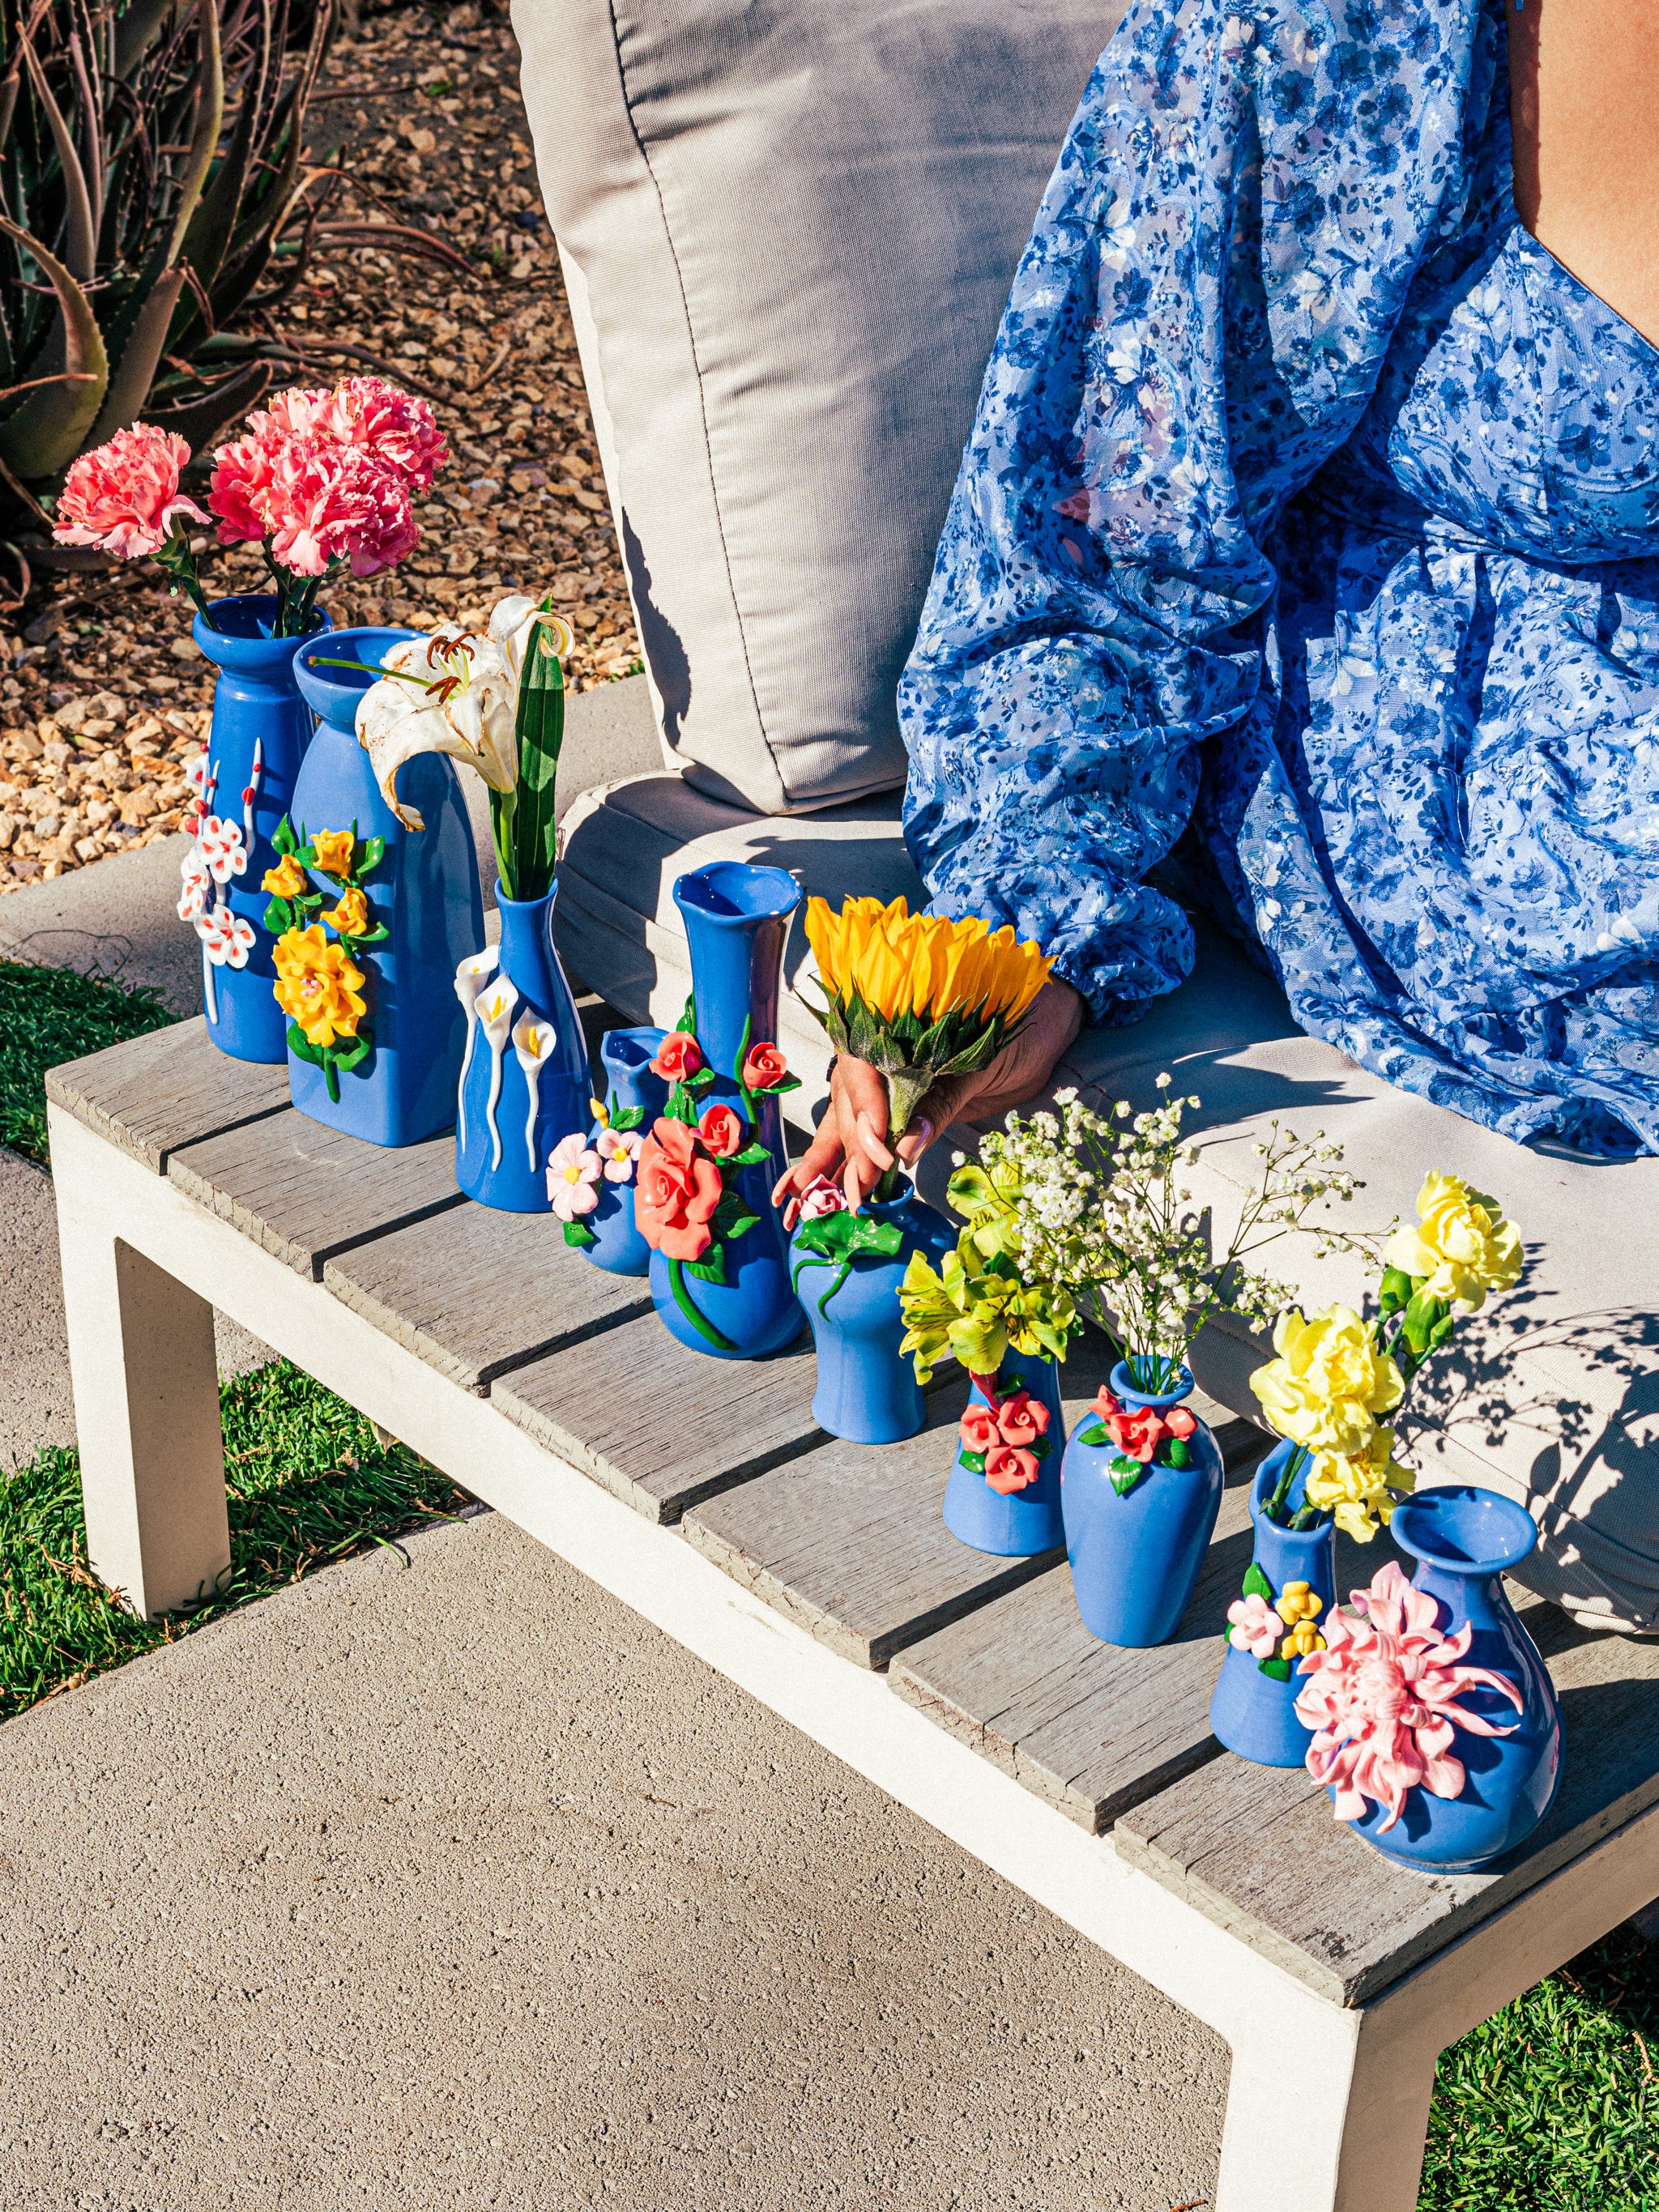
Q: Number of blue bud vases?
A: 10